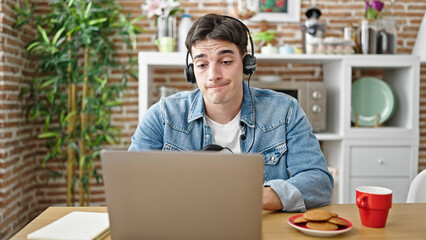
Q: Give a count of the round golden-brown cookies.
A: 5